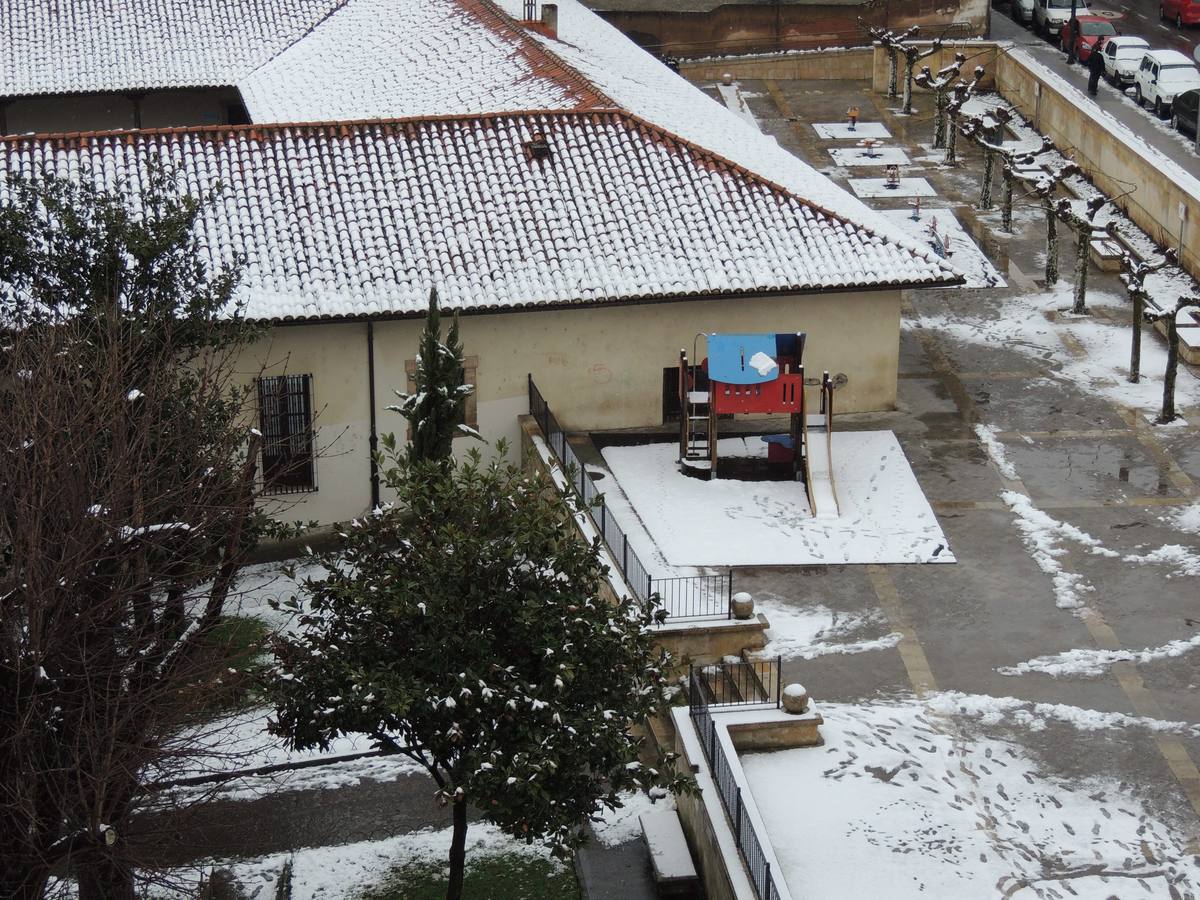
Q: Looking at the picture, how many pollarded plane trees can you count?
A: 10